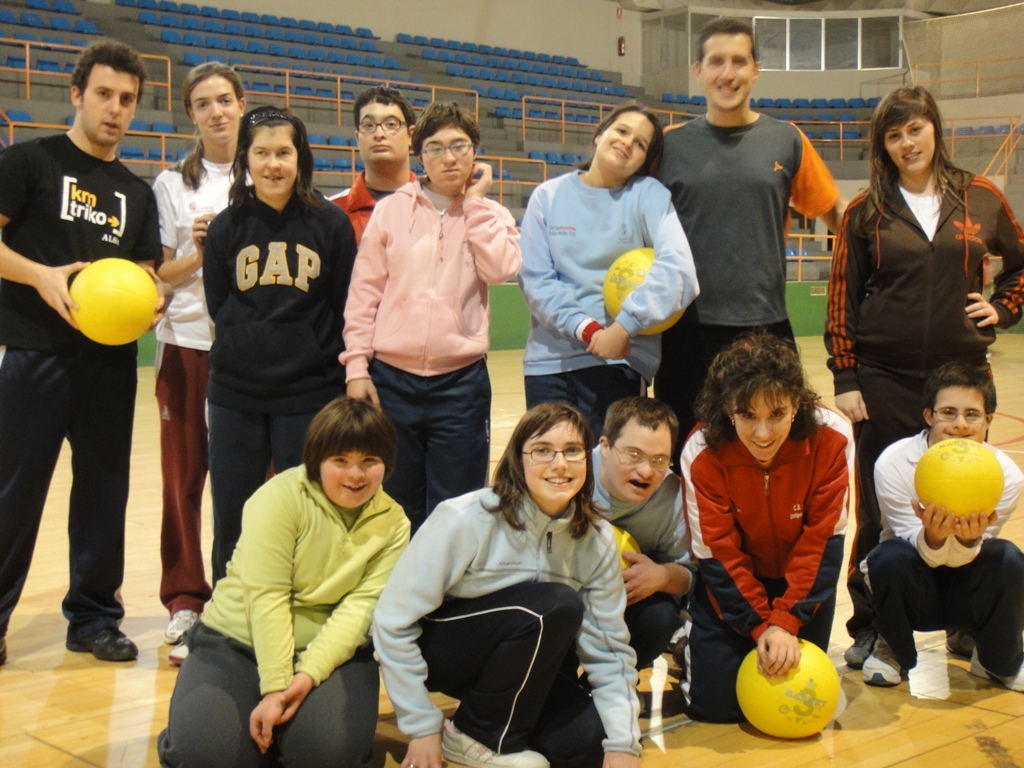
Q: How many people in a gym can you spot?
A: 13